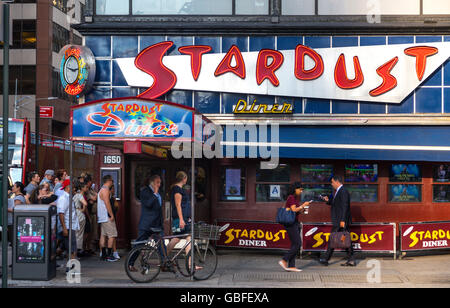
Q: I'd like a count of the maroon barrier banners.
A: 3